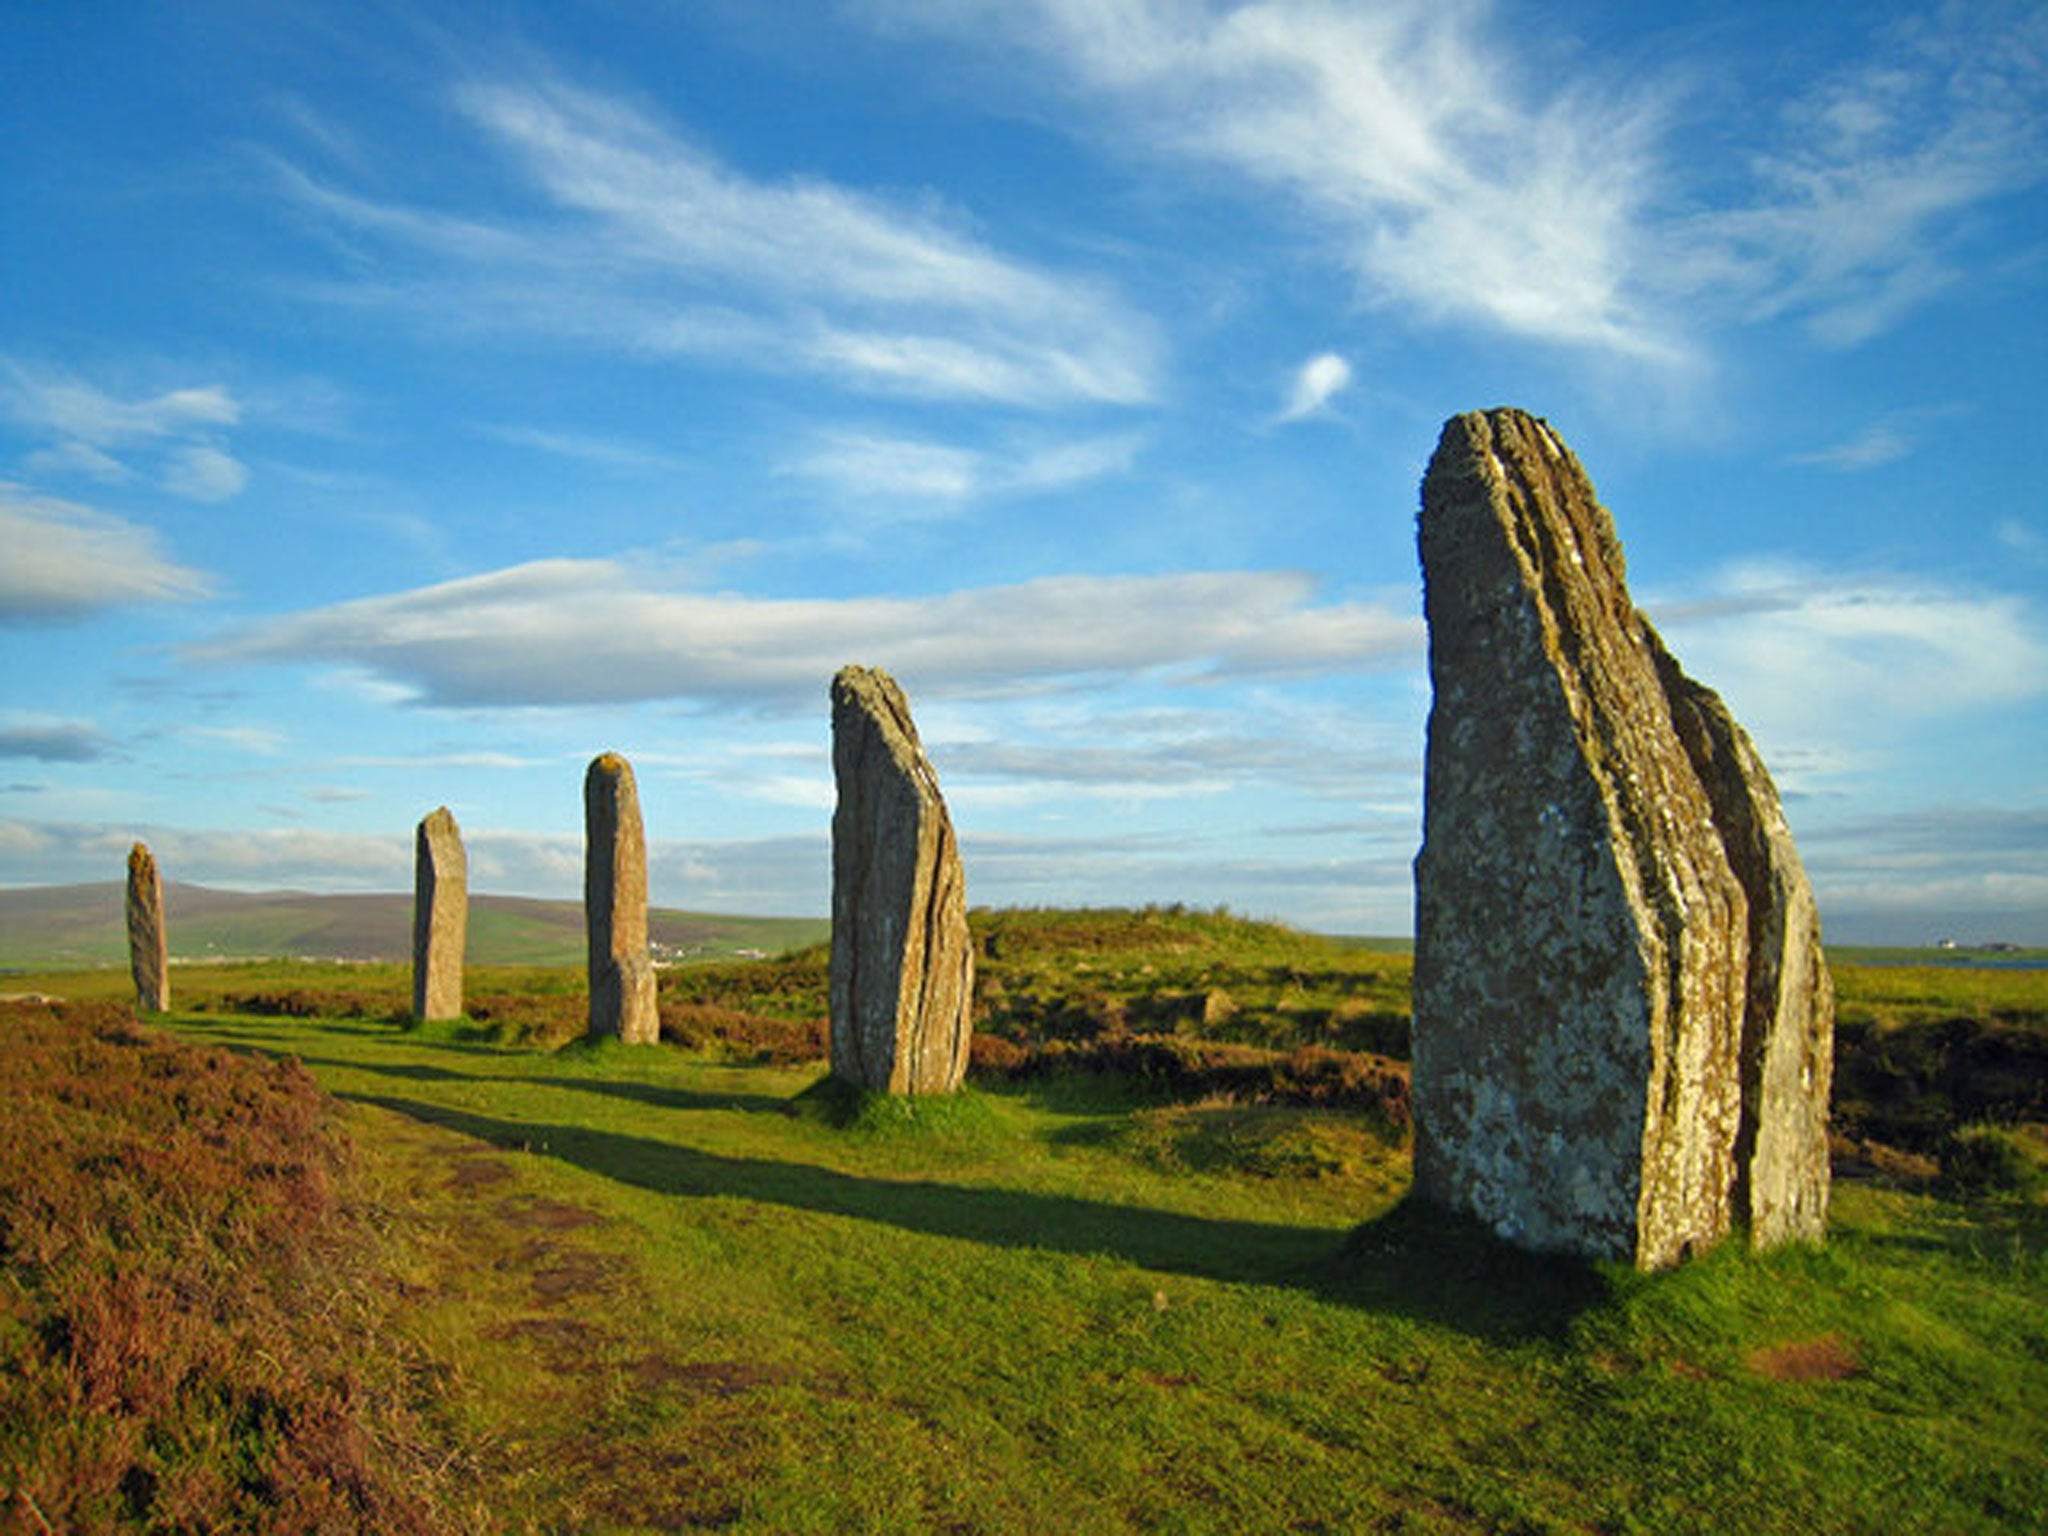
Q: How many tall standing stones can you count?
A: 5